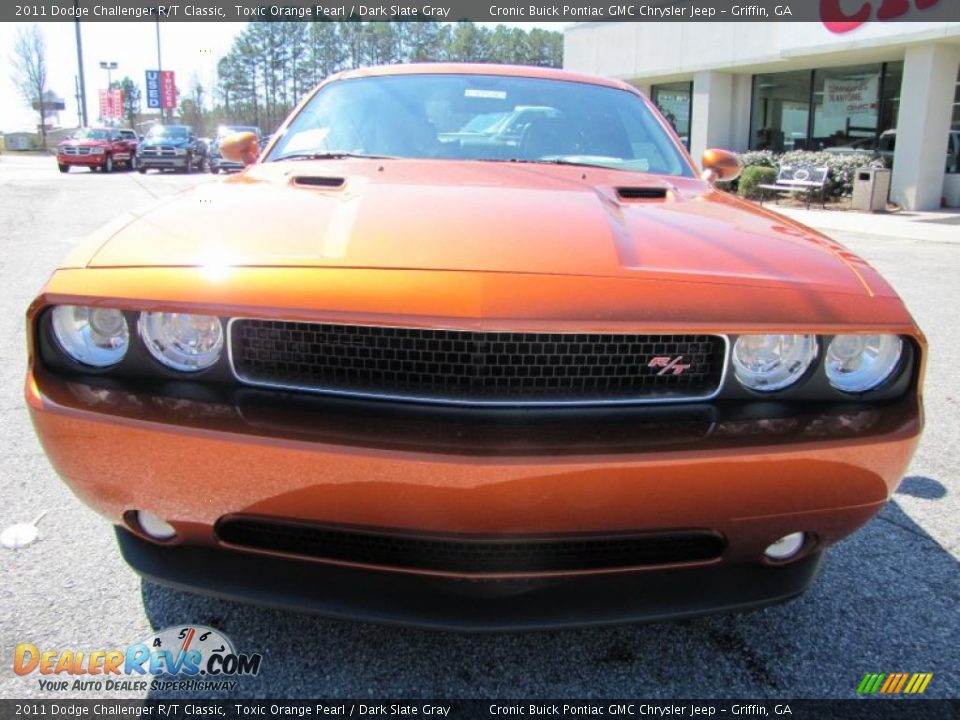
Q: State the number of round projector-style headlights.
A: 4